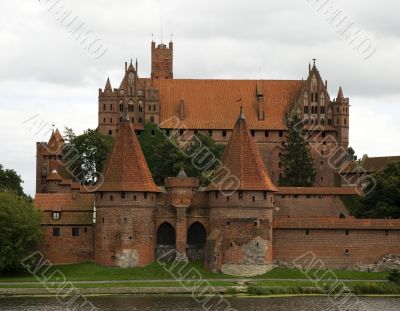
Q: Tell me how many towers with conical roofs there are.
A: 2